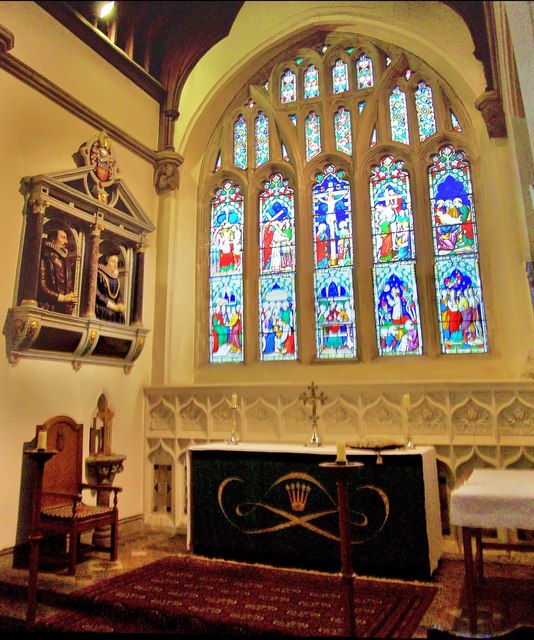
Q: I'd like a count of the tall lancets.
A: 5